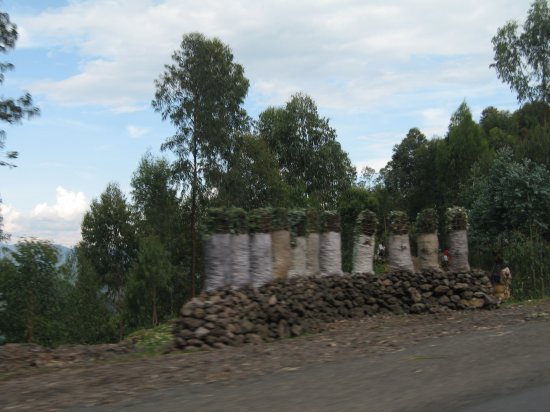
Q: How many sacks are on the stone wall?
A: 11